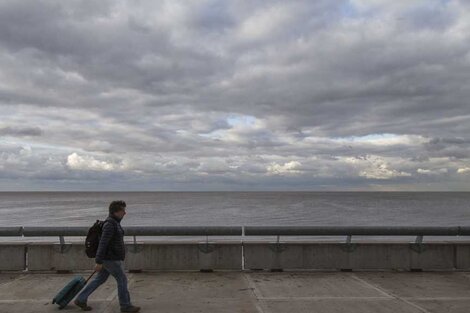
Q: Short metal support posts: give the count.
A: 6